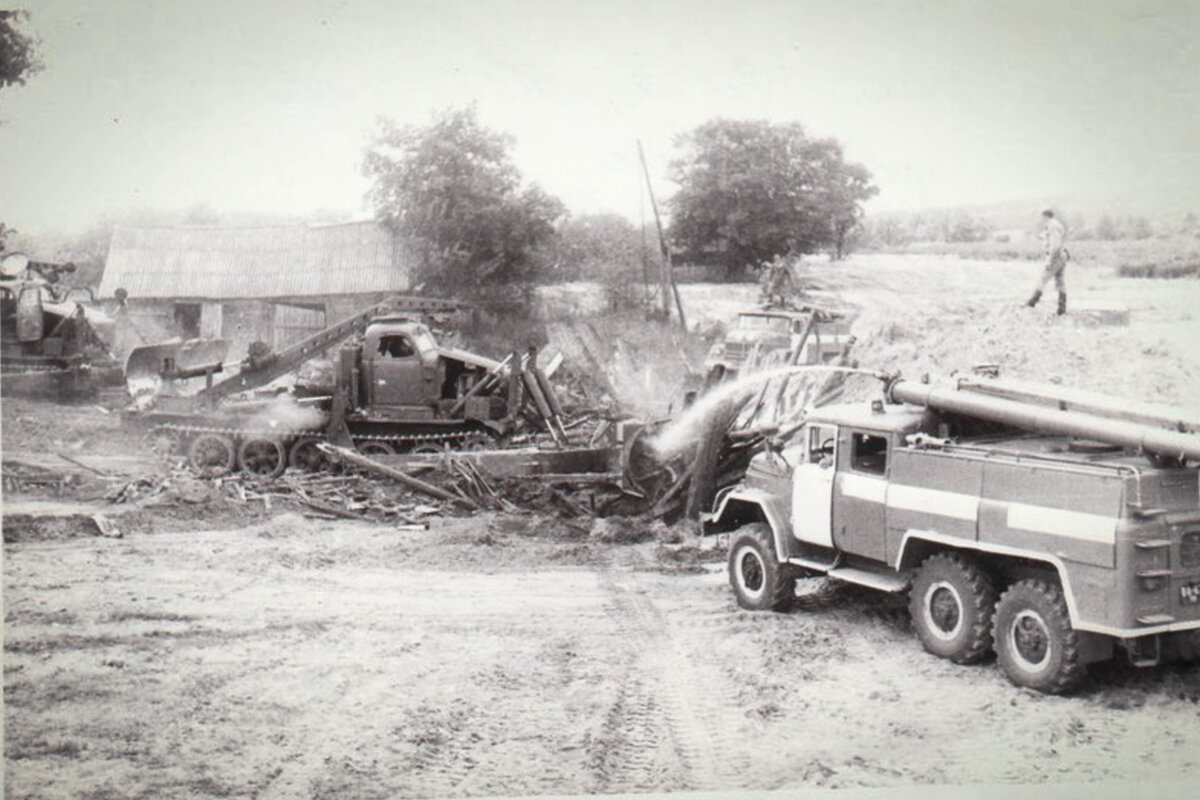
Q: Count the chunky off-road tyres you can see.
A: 3